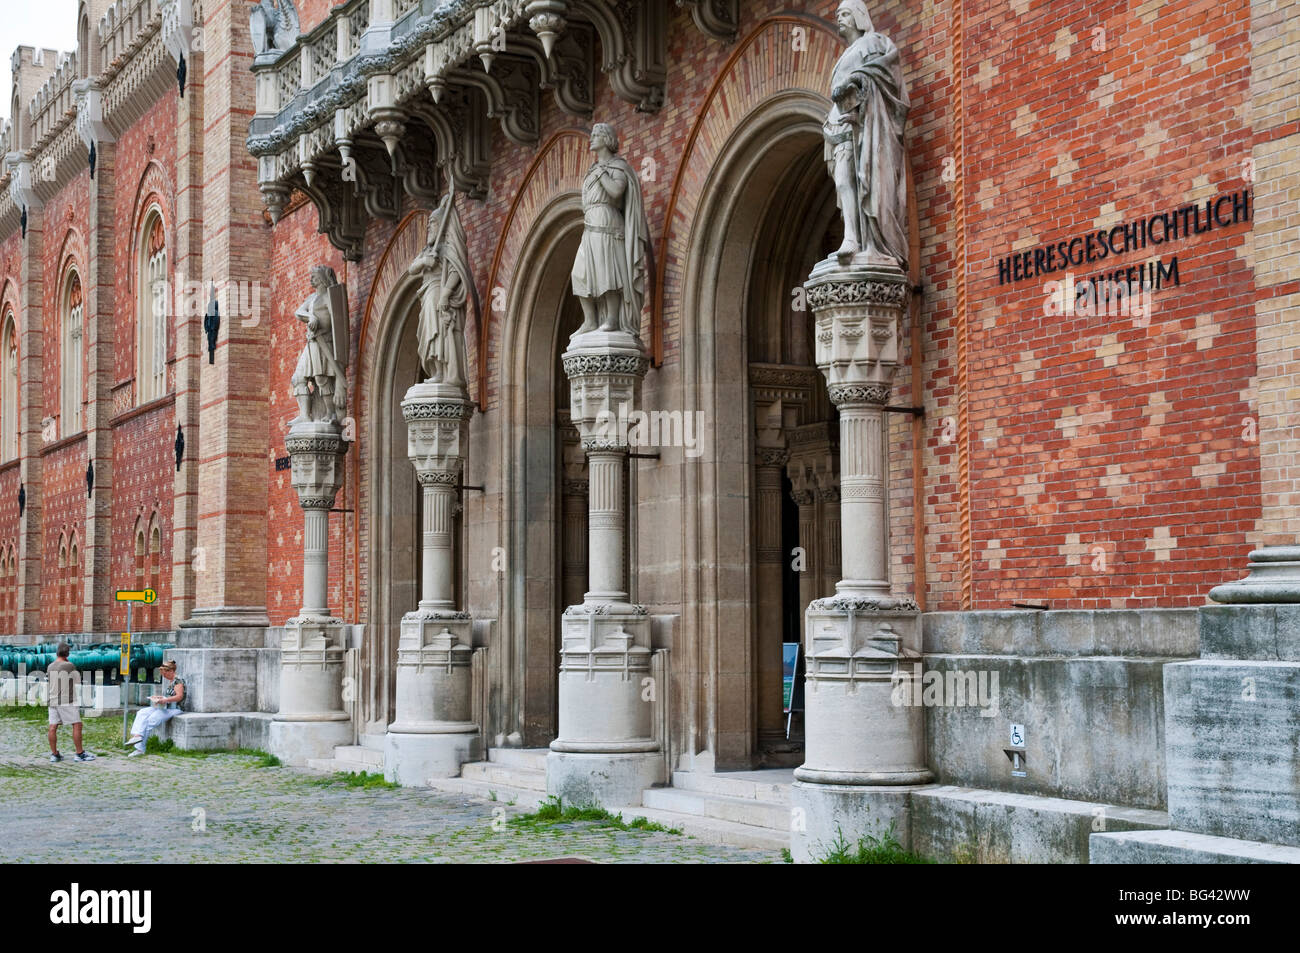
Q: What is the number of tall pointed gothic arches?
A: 3